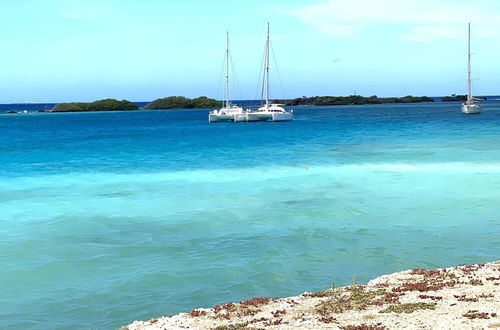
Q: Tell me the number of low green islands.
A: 4